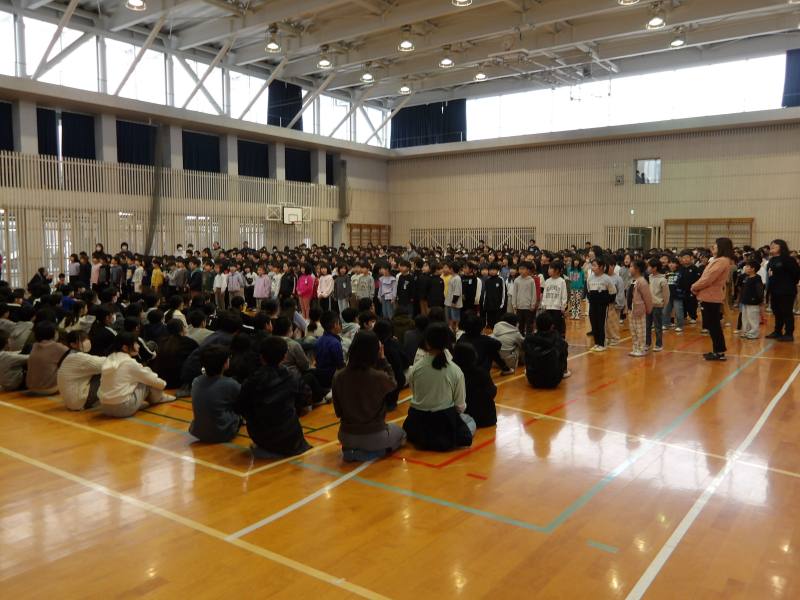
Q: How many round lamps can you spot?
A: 12